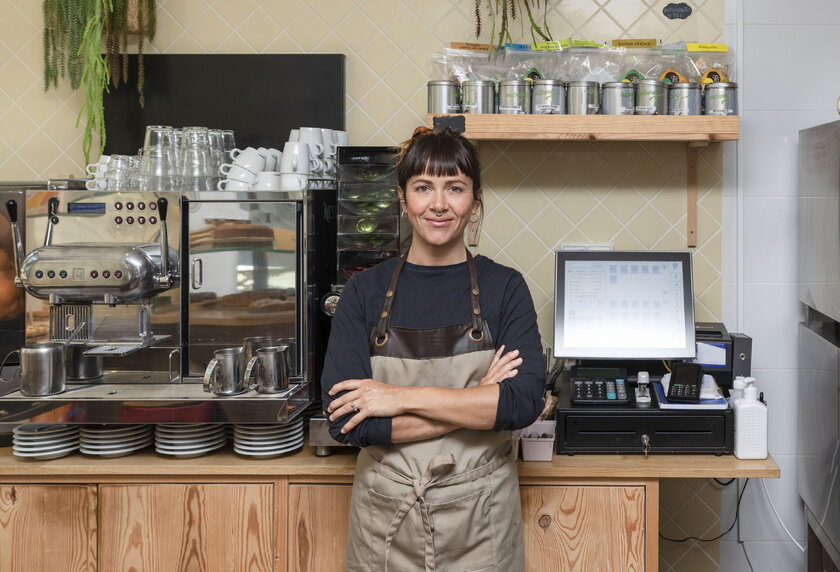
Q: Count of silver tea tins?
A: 9